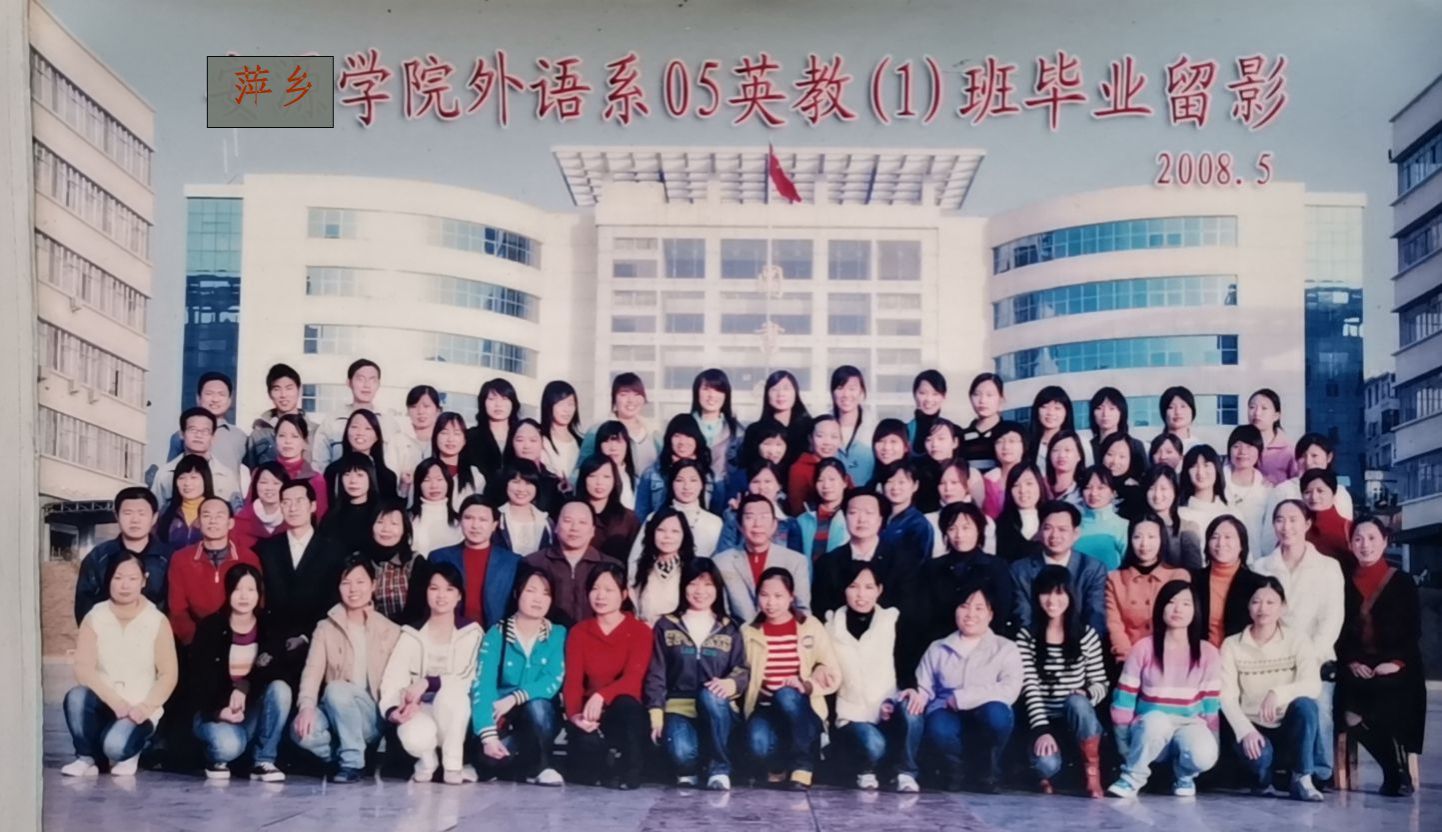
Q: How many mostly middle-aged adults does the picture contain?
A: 15